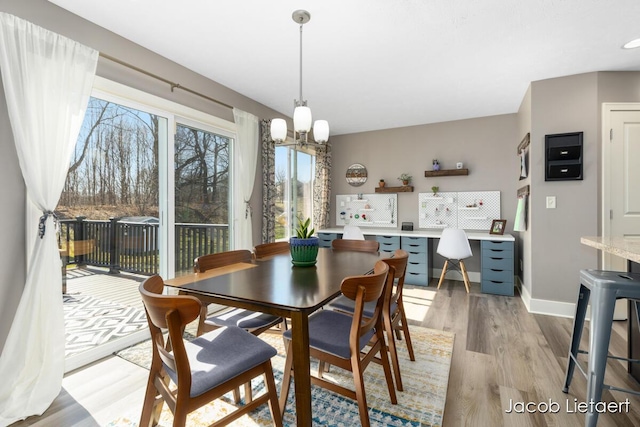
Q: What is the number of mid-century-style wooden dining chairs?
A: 6